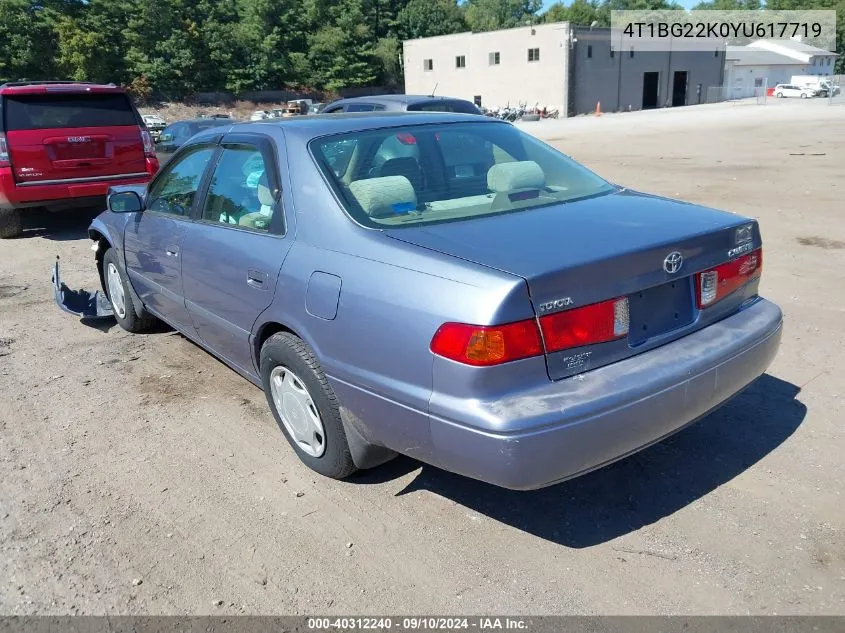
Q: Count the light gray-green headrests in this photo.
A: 2